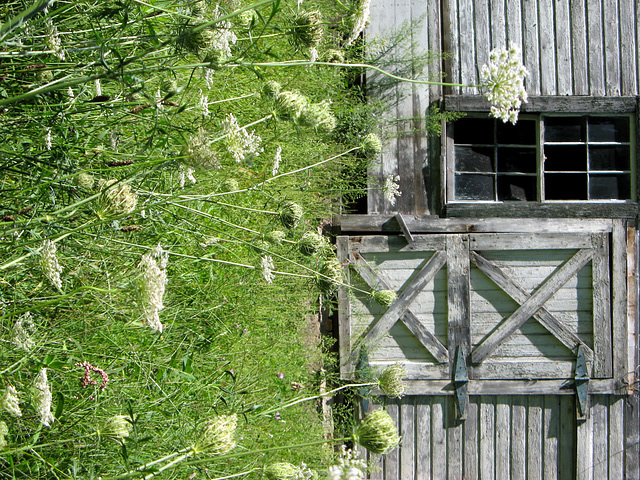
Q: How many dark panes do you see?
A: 12